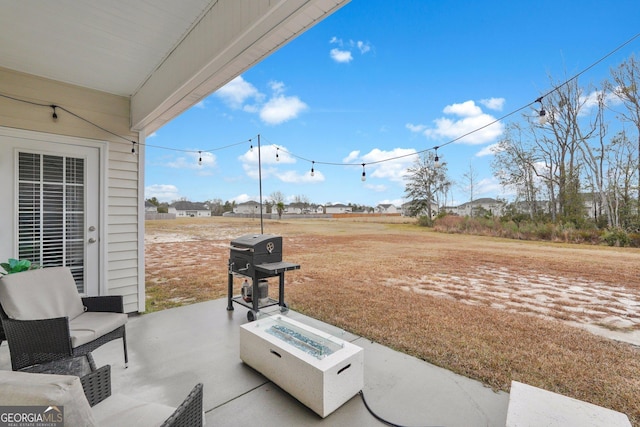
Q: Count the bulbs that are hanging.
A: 9